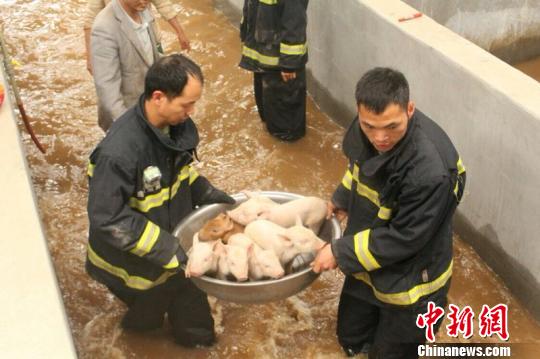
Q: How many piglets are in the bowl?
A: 6